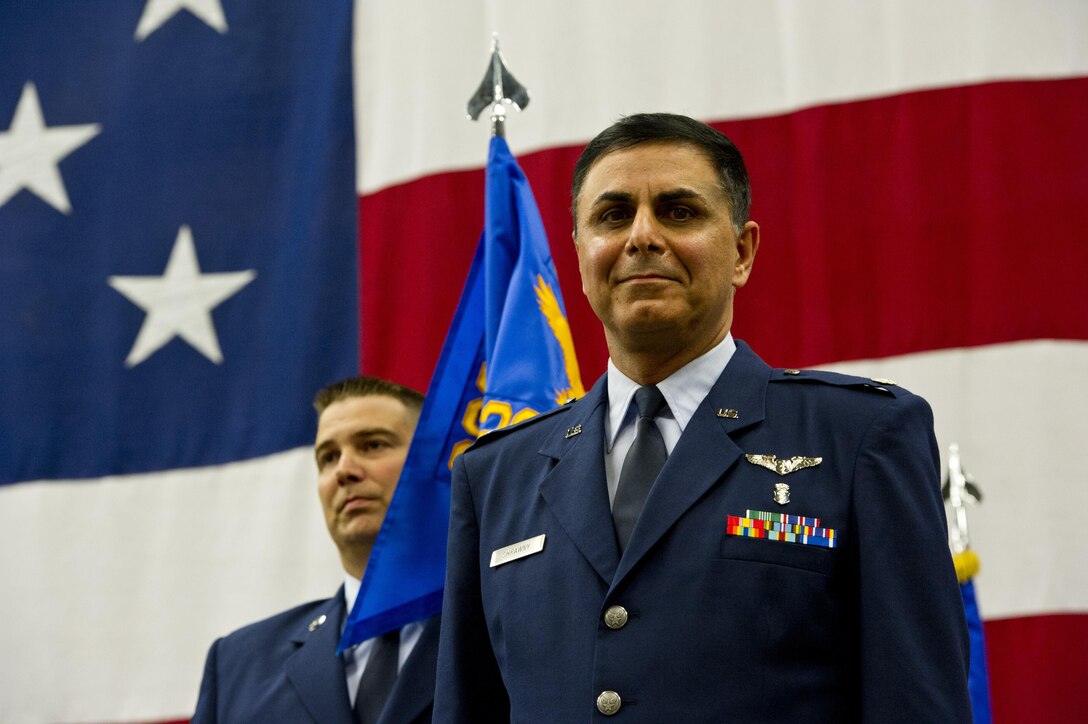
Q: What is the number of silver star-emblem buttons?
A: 2